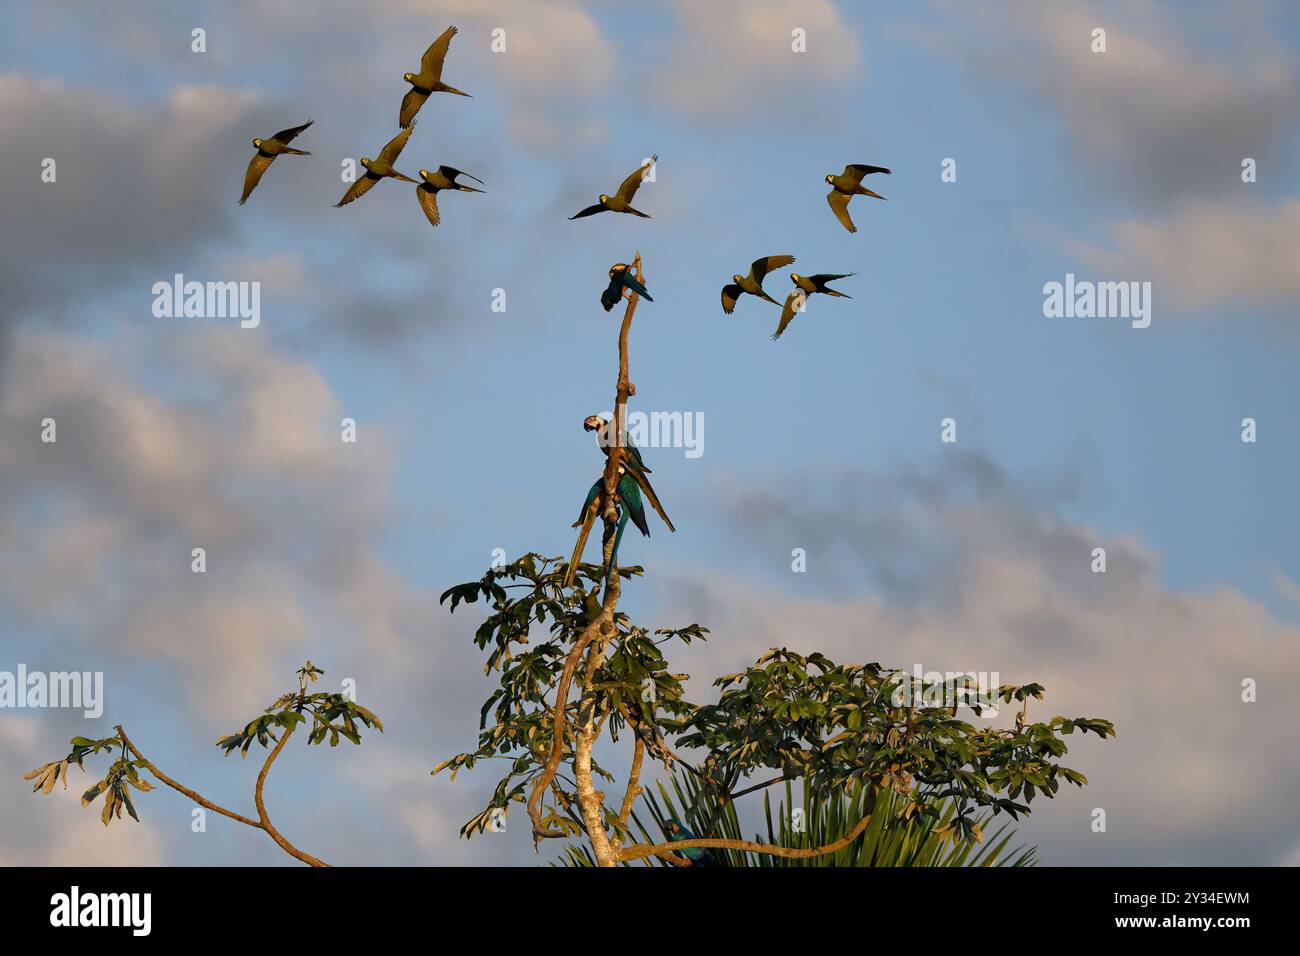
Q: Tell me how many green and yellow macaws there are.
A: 8